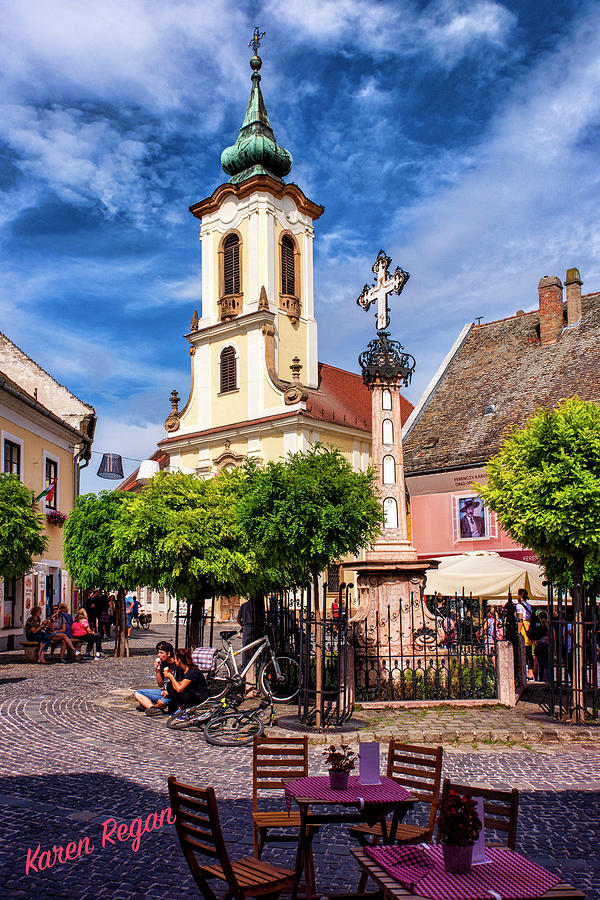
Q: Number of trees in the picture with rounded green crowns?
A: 5